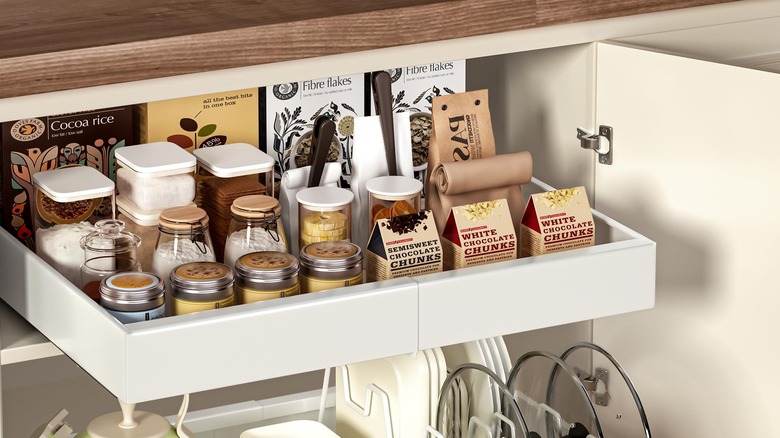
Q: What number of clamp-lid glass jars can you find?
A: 2